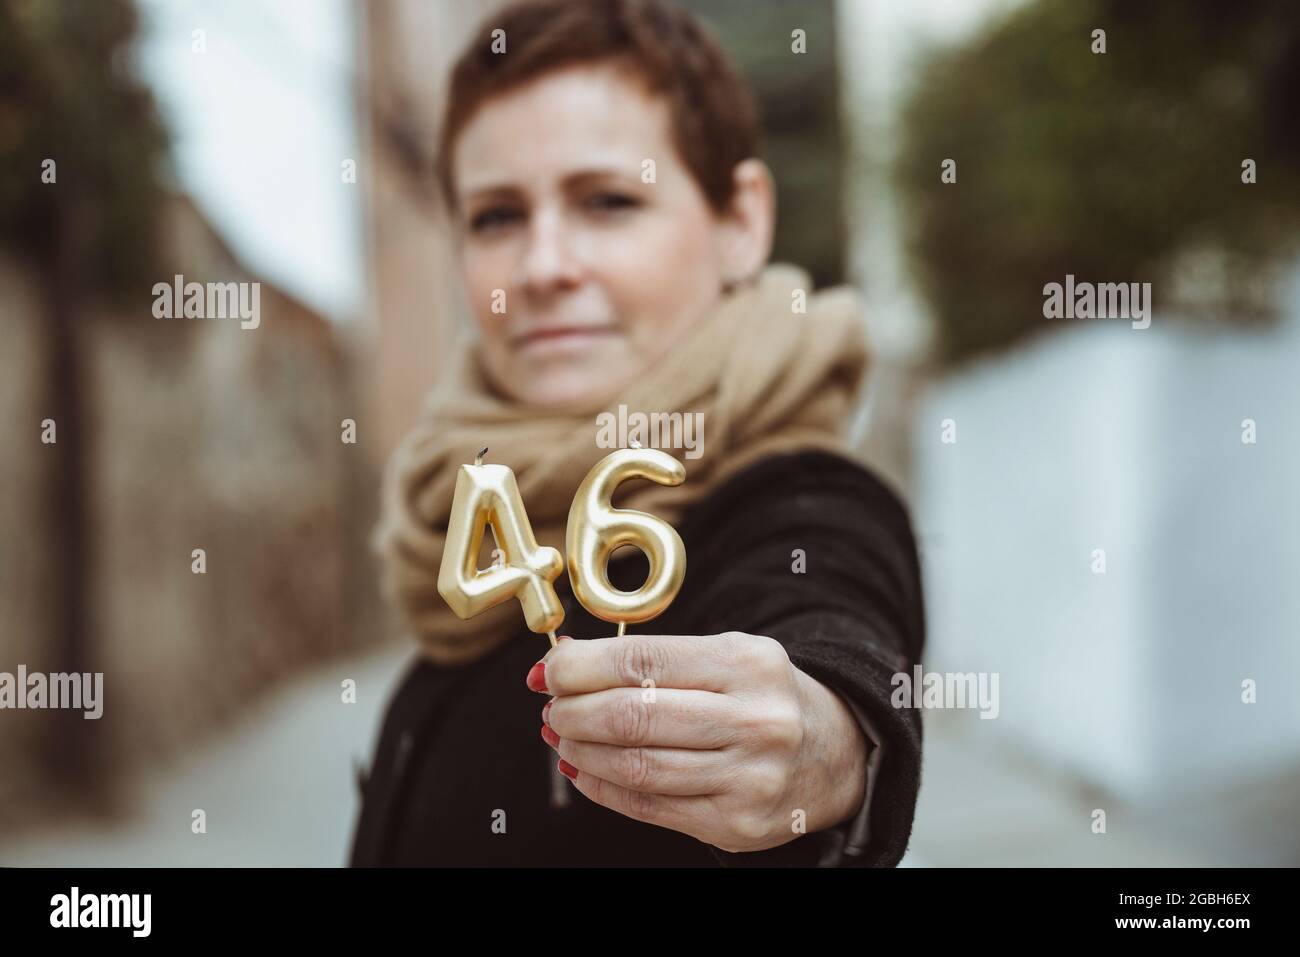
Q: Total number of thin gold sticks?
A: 2